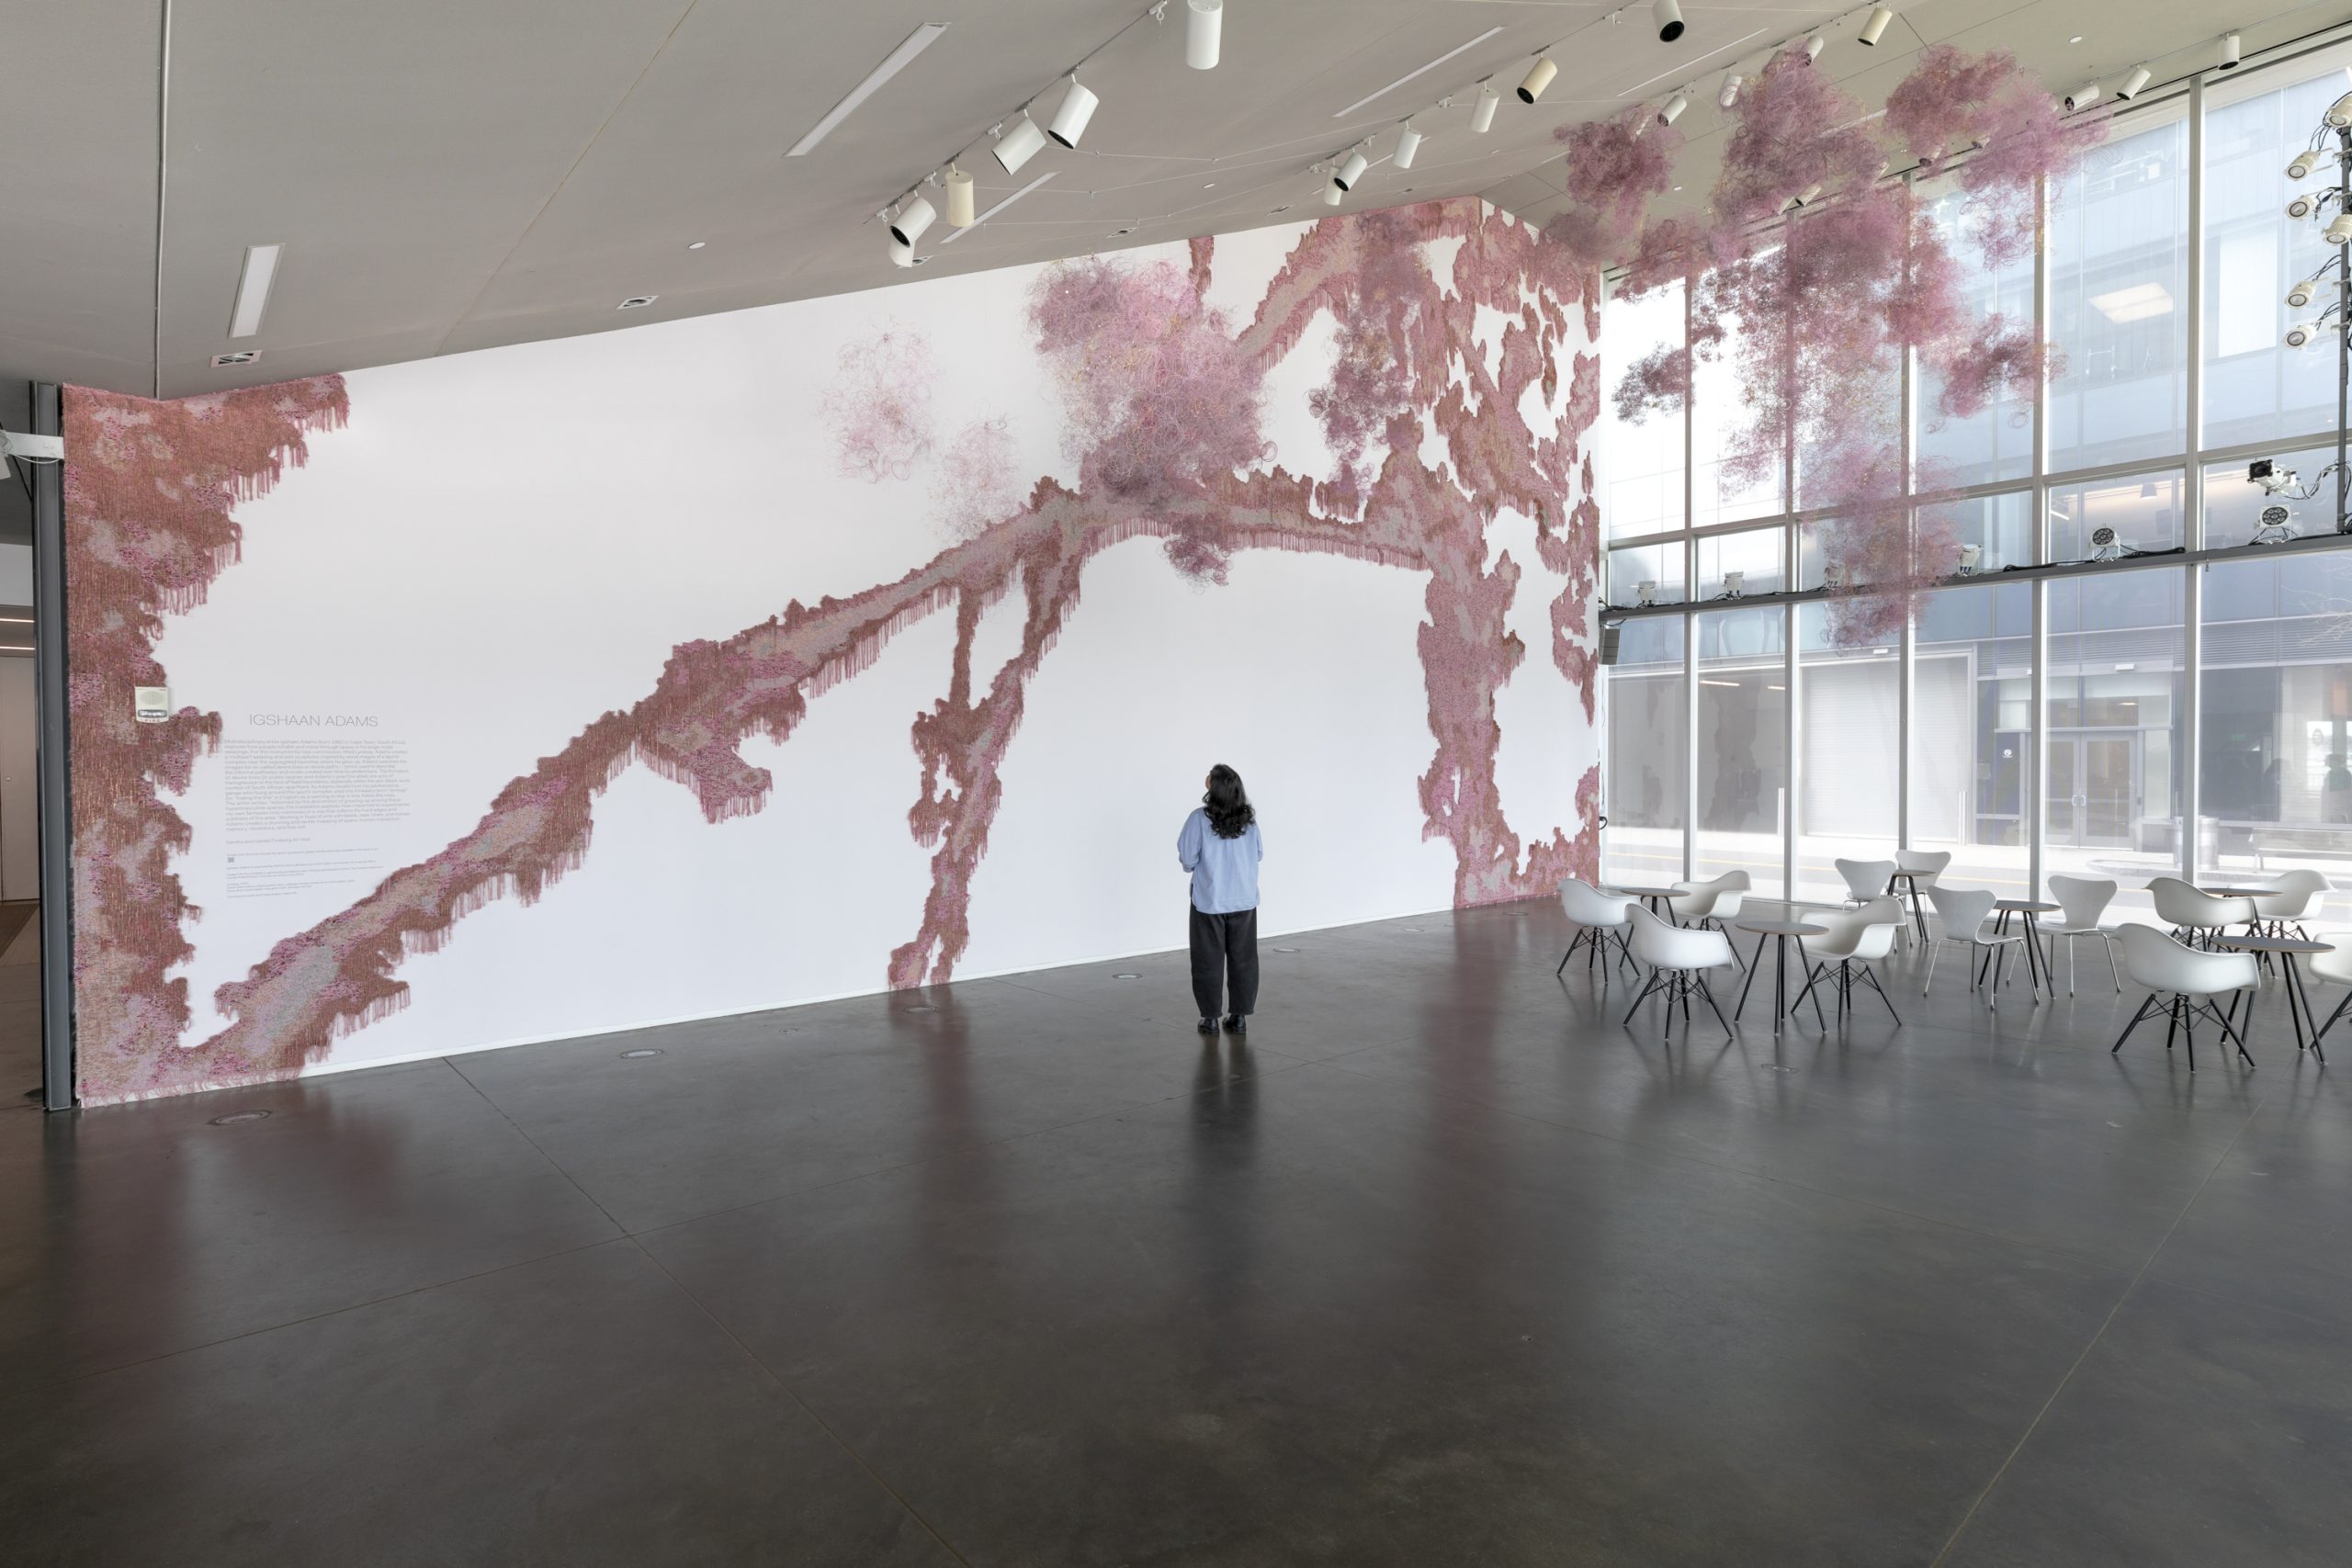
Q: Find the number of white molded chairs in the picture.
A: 12